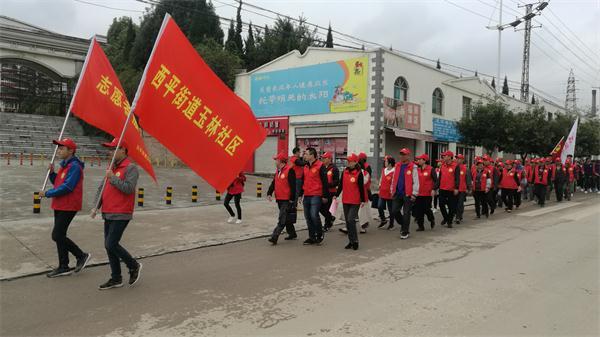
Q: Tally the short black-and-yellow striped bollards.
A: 6